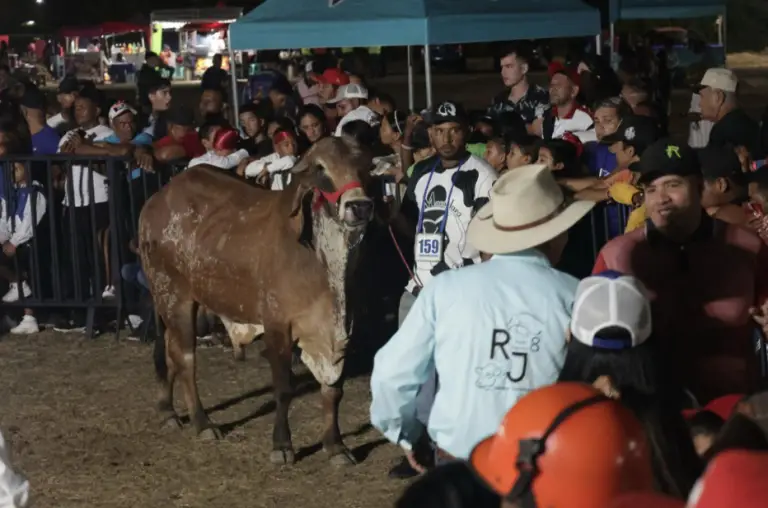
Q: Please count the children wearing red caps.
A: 2